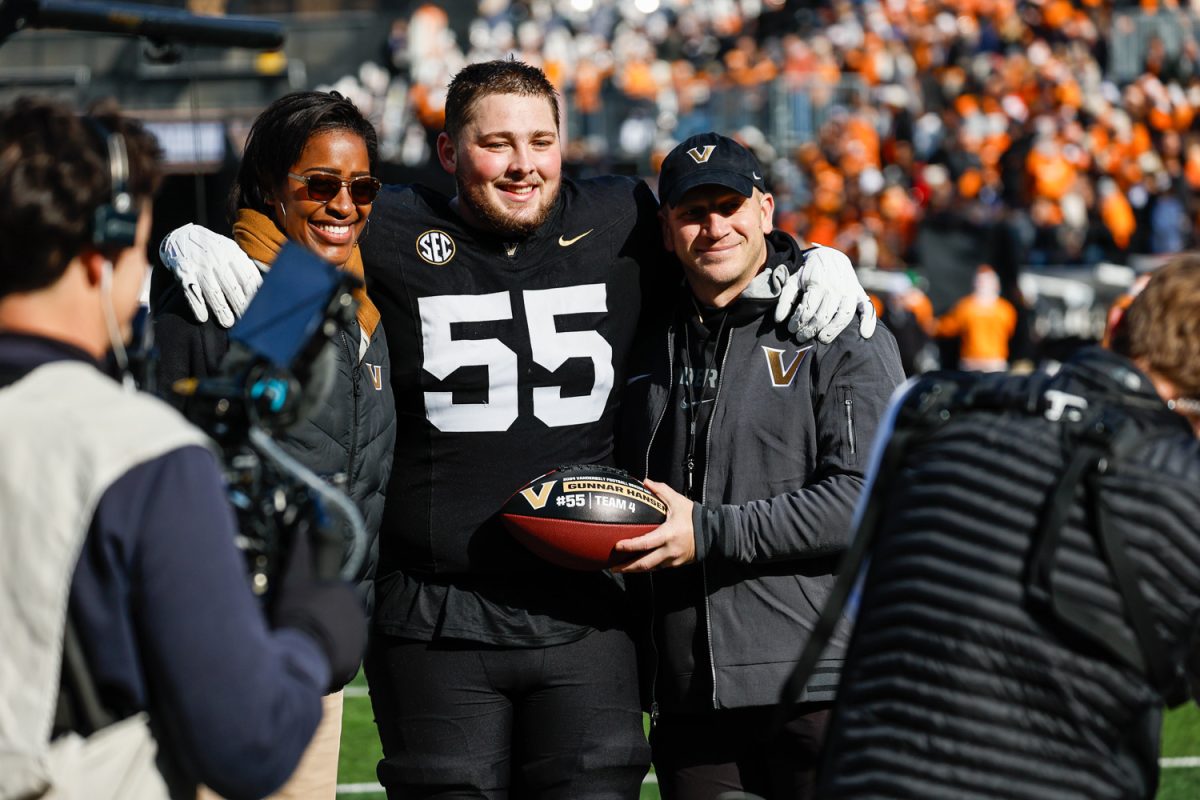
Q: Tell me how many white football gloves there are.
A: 2